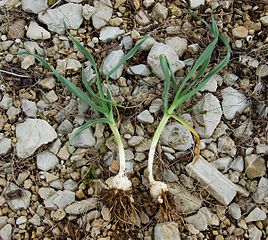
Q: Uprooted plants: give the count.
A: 2